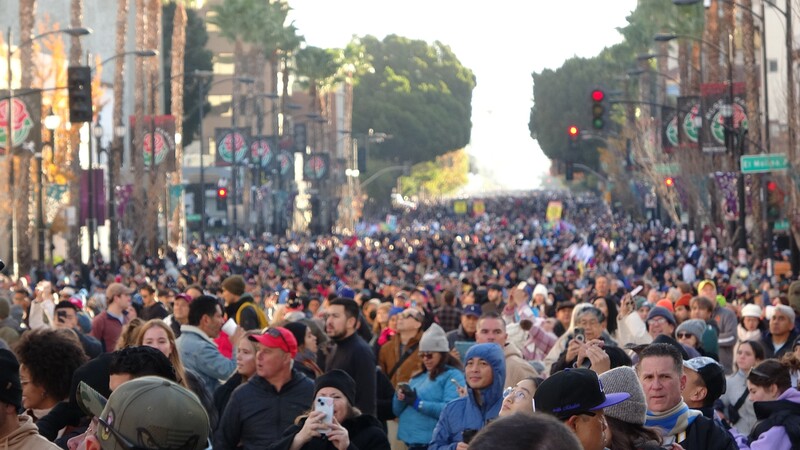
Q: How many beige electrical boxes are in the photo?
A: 0